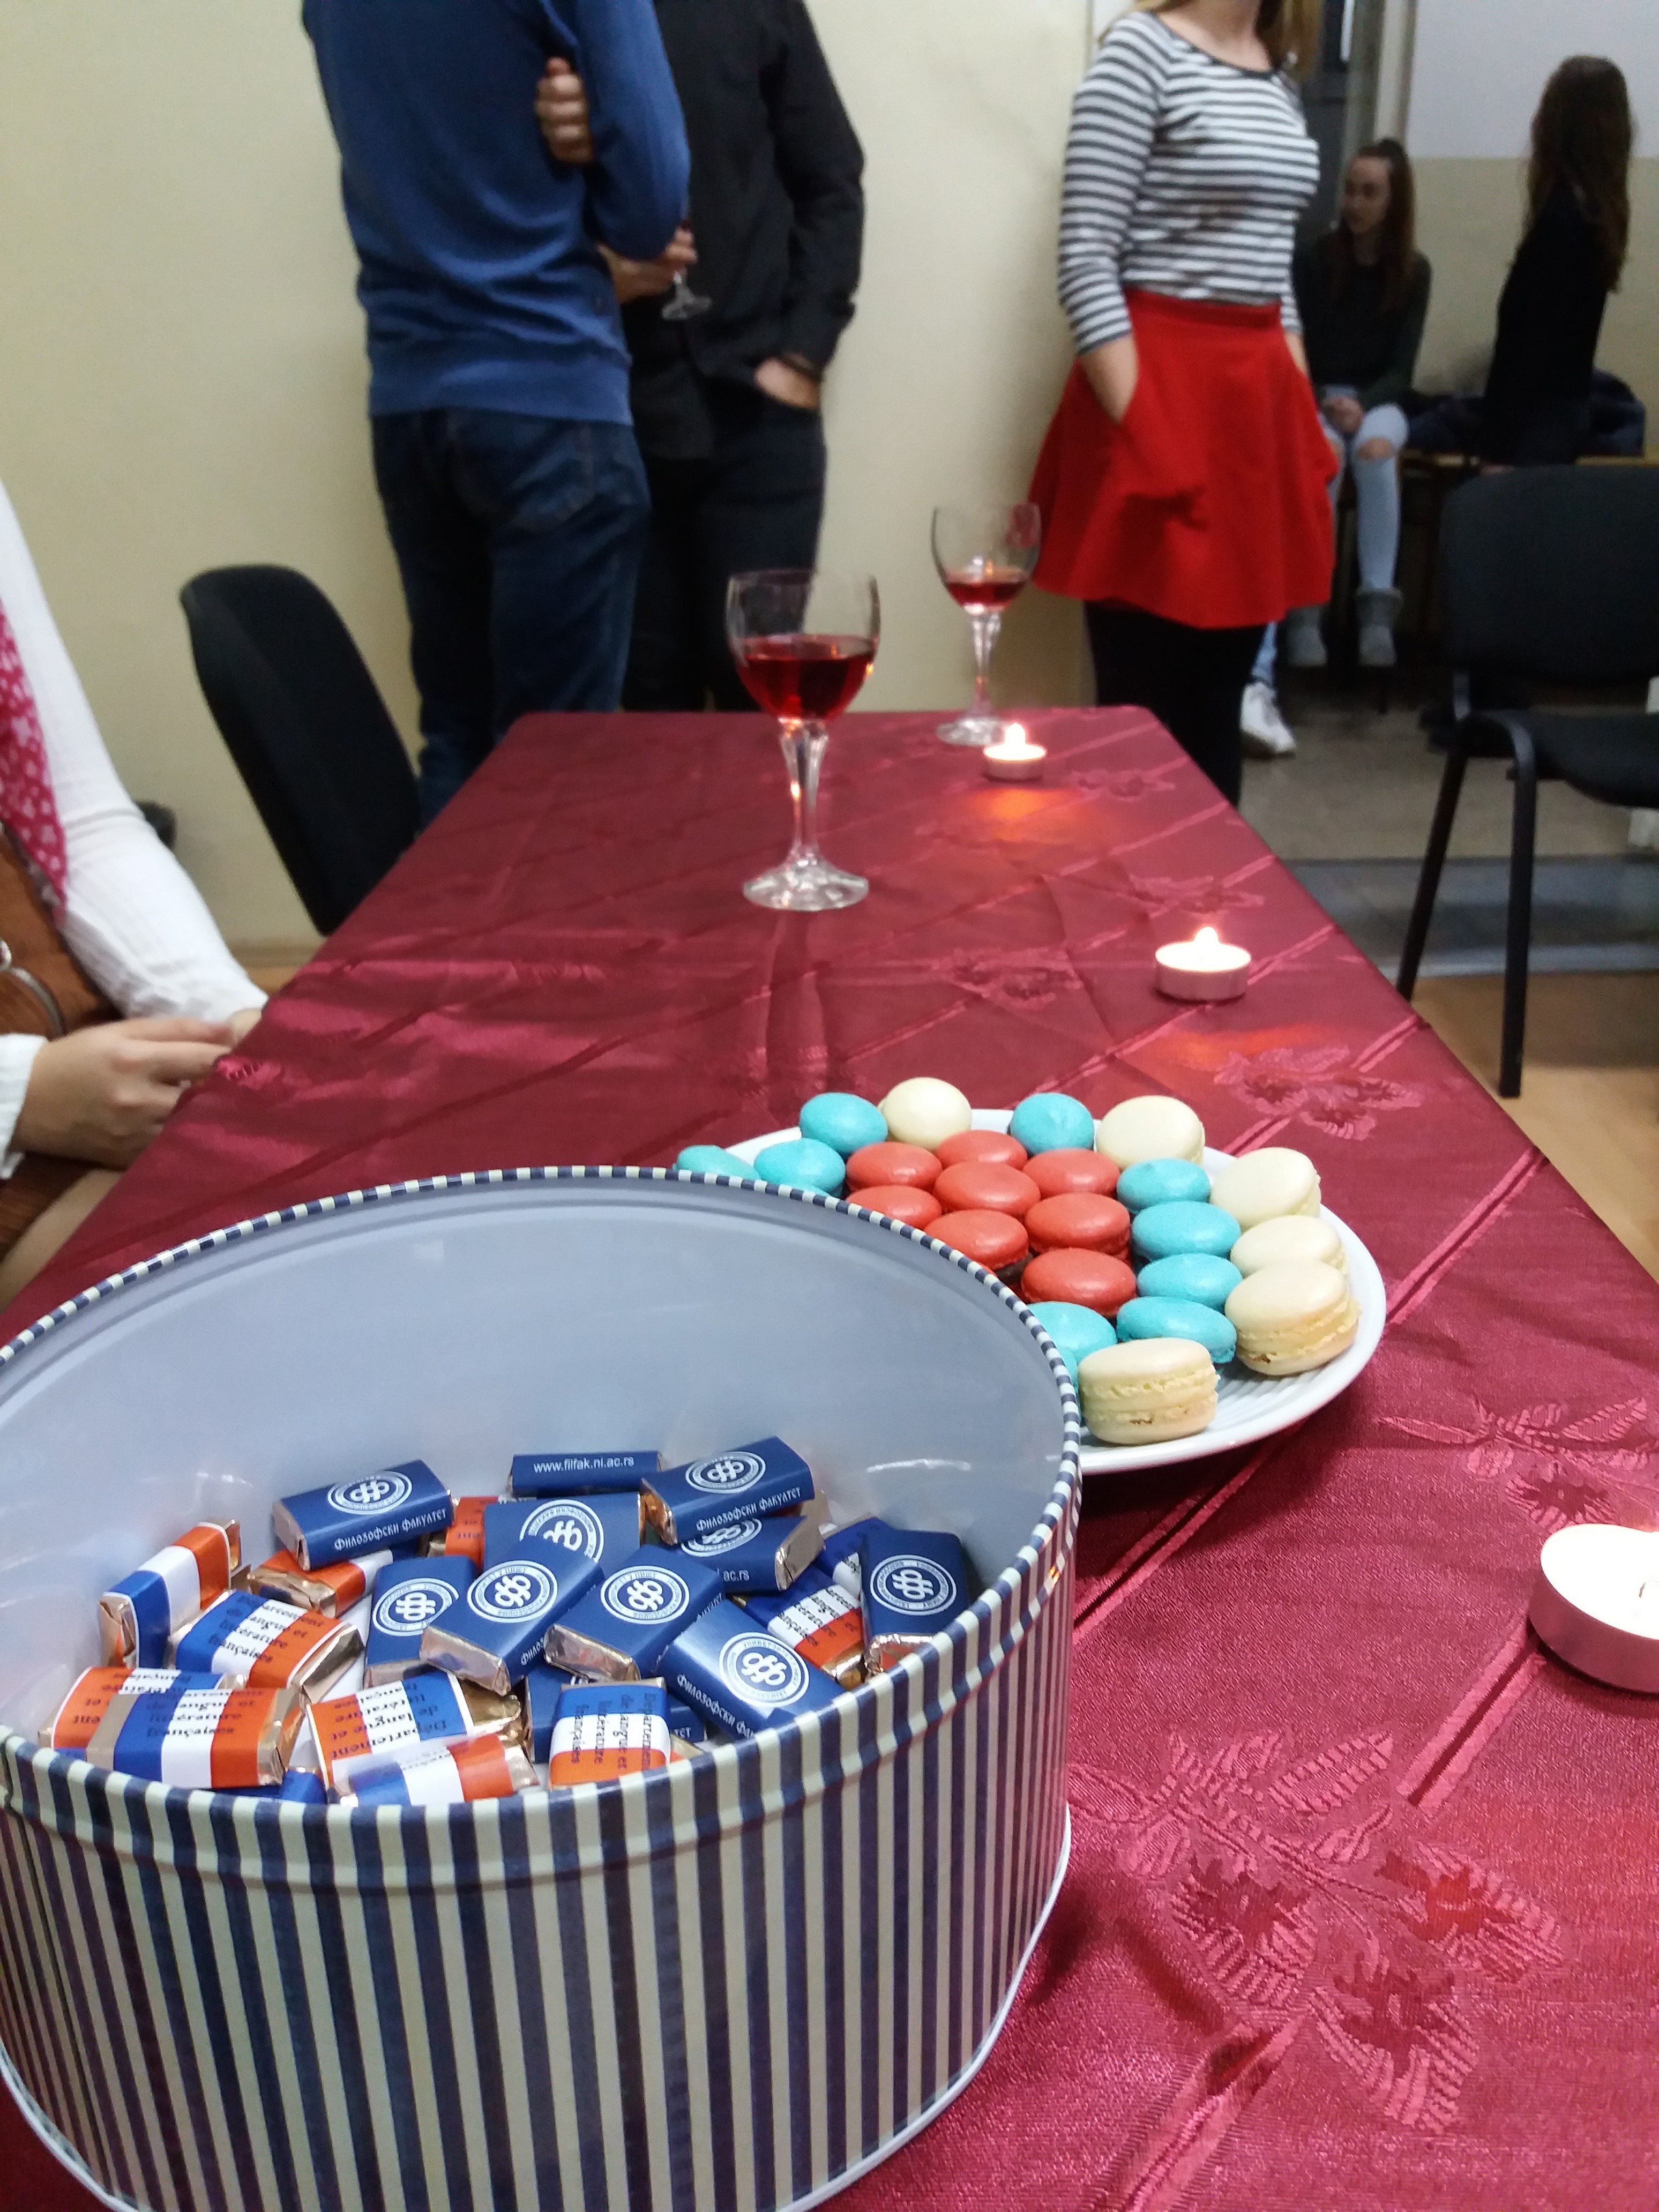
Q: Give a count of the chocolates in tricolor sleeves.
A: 11